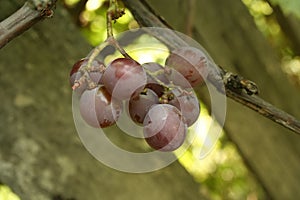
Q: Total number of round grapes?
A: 8